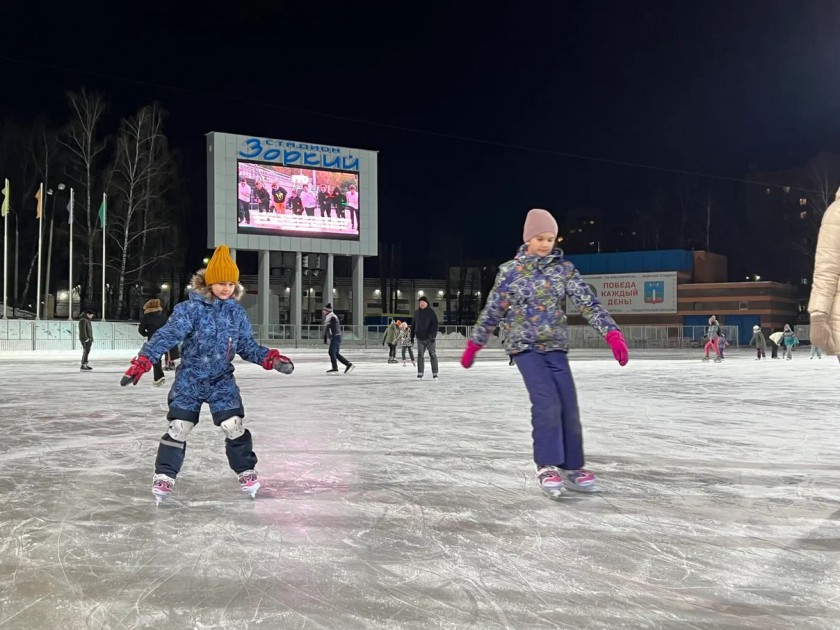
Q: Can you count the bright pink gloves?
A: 2